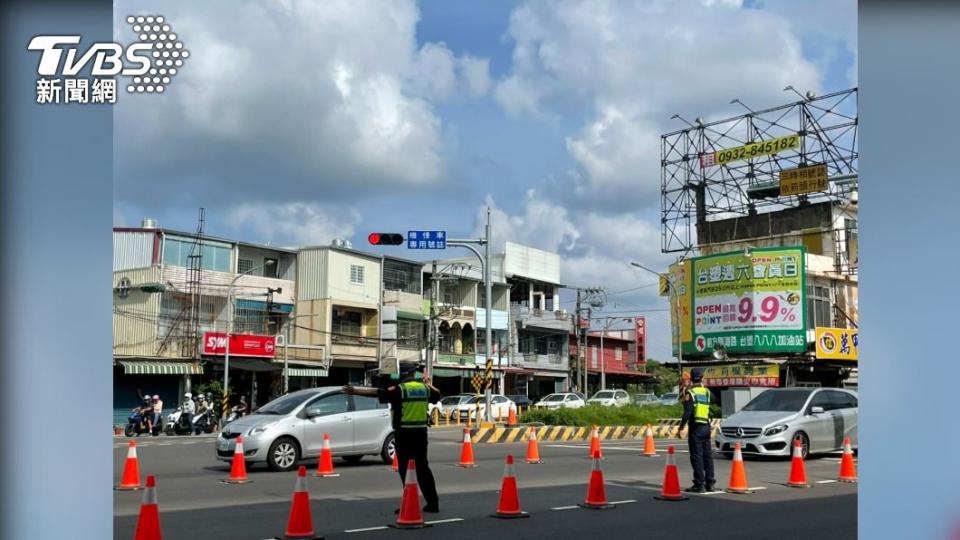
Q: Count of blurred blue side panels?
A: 2